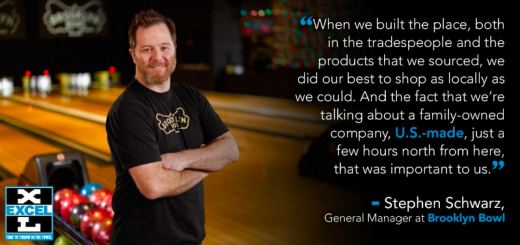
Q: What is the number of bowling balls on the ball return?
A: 9